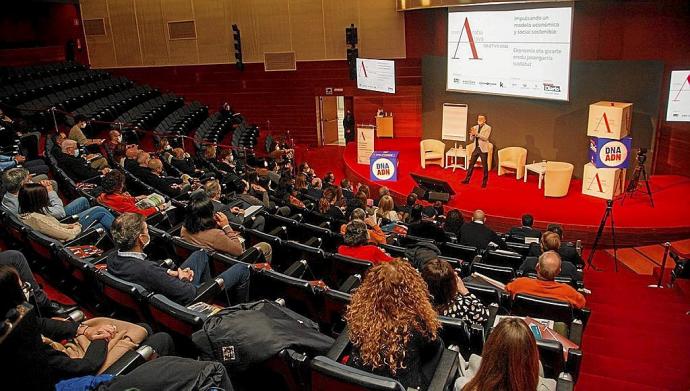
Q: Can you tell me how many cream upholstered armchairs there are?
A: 4